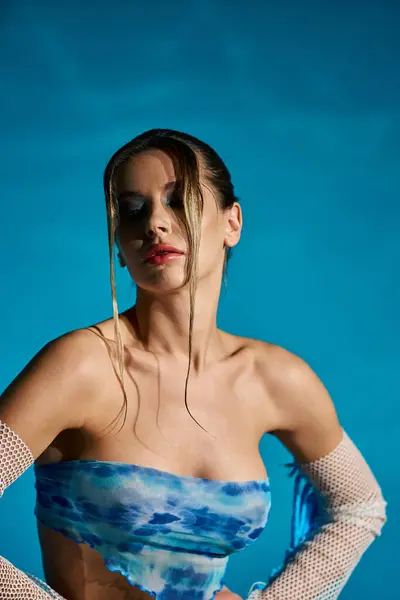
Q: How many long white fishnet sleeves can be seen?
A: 2